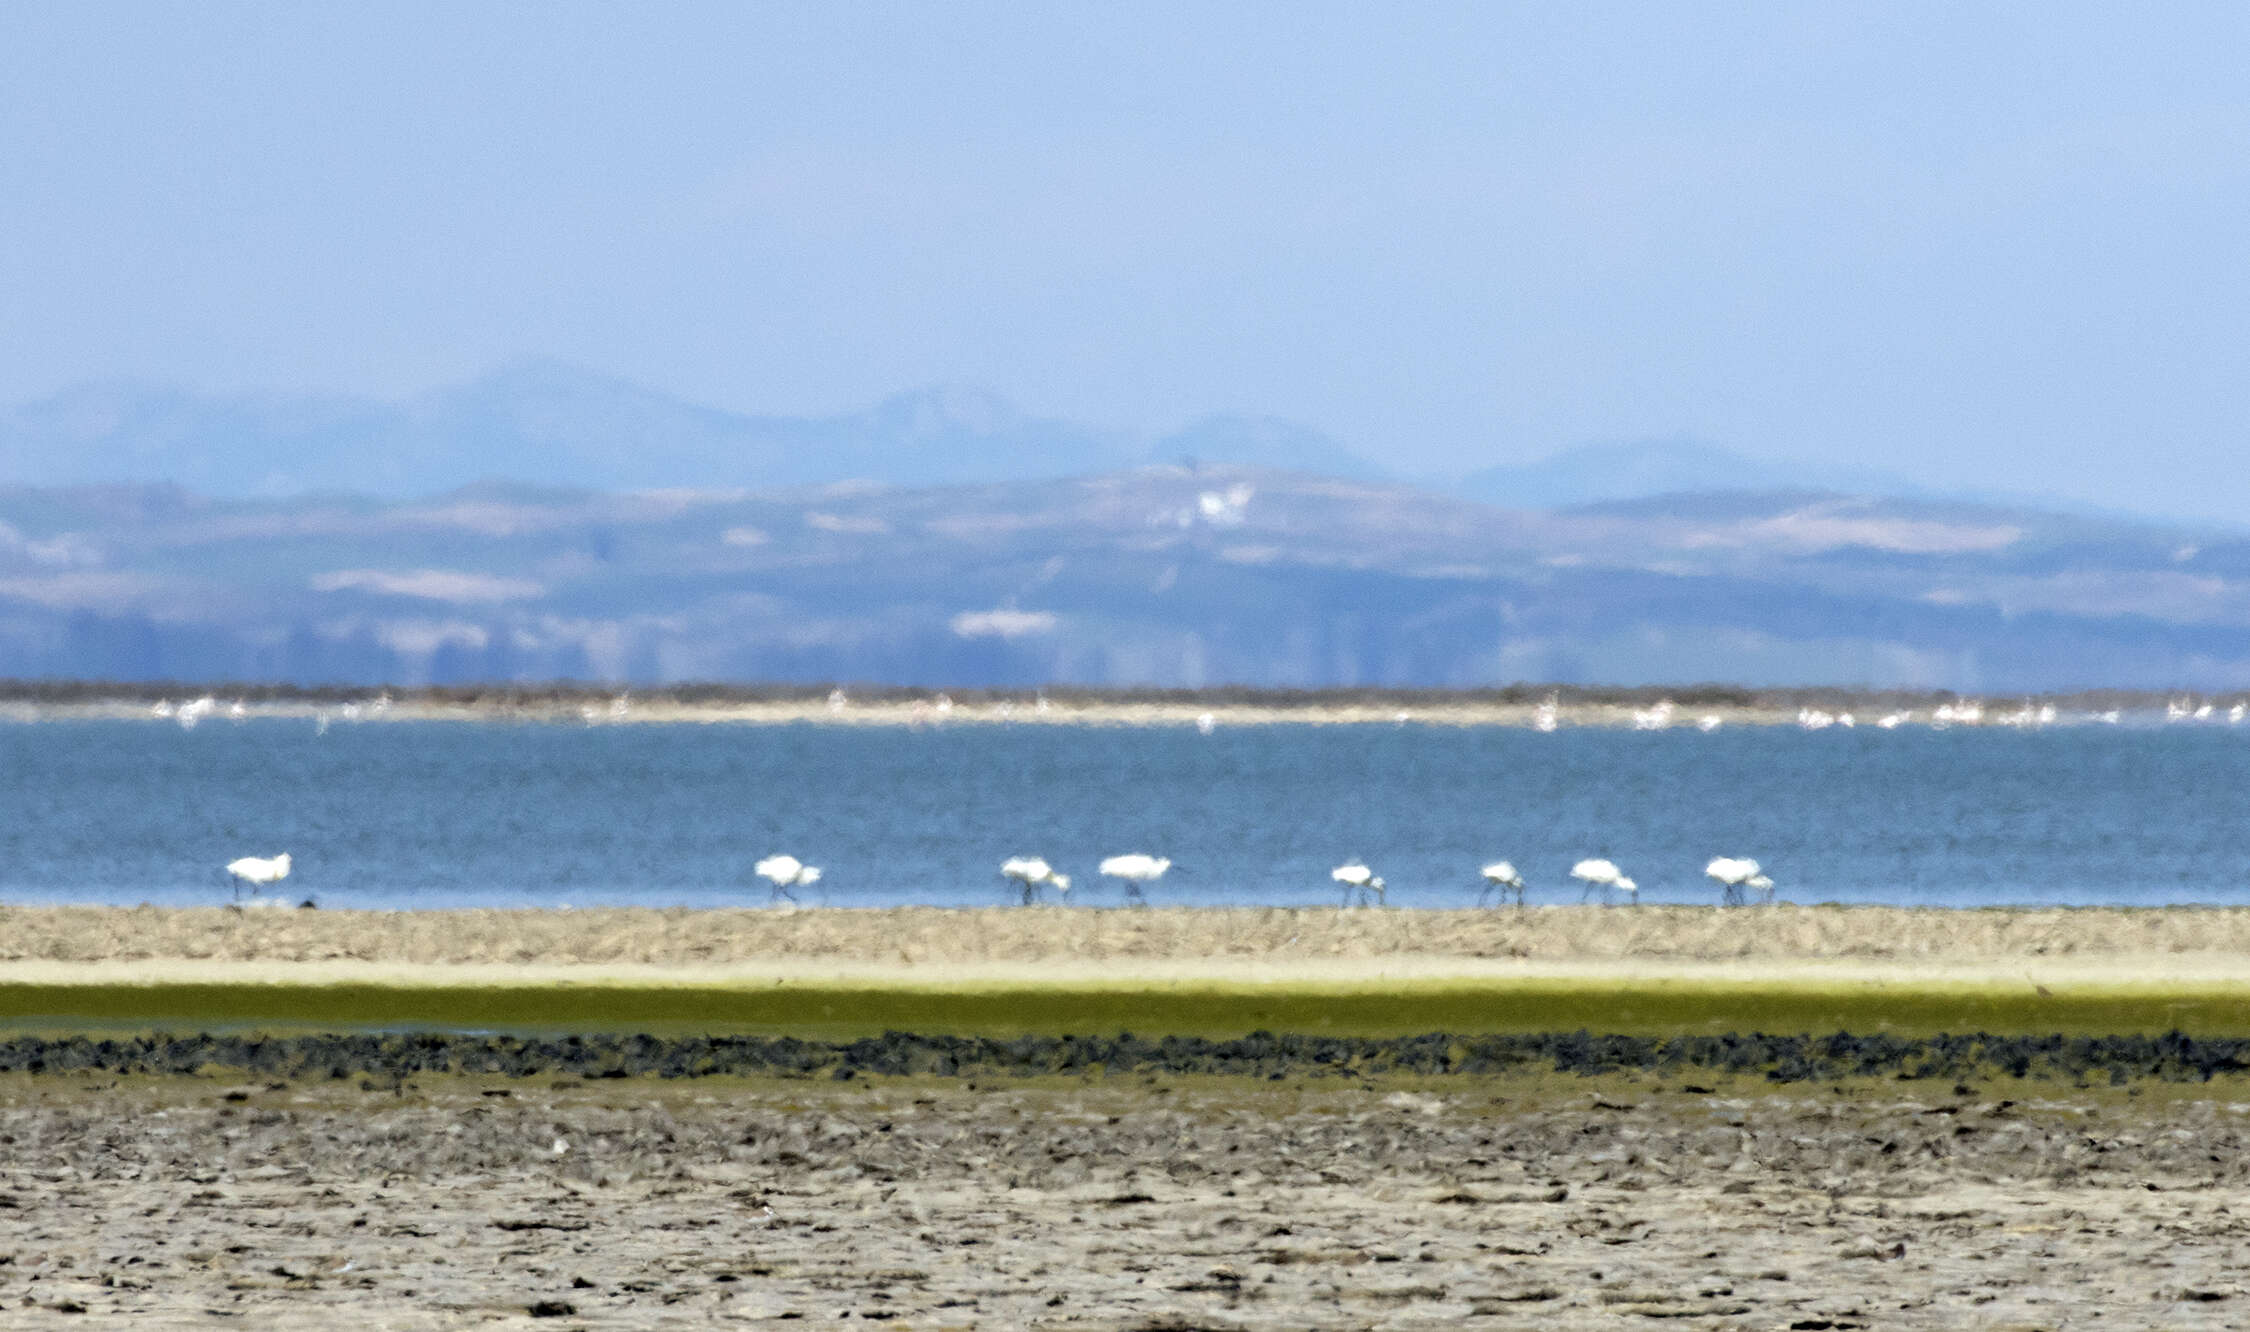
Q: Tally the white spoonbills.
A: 8